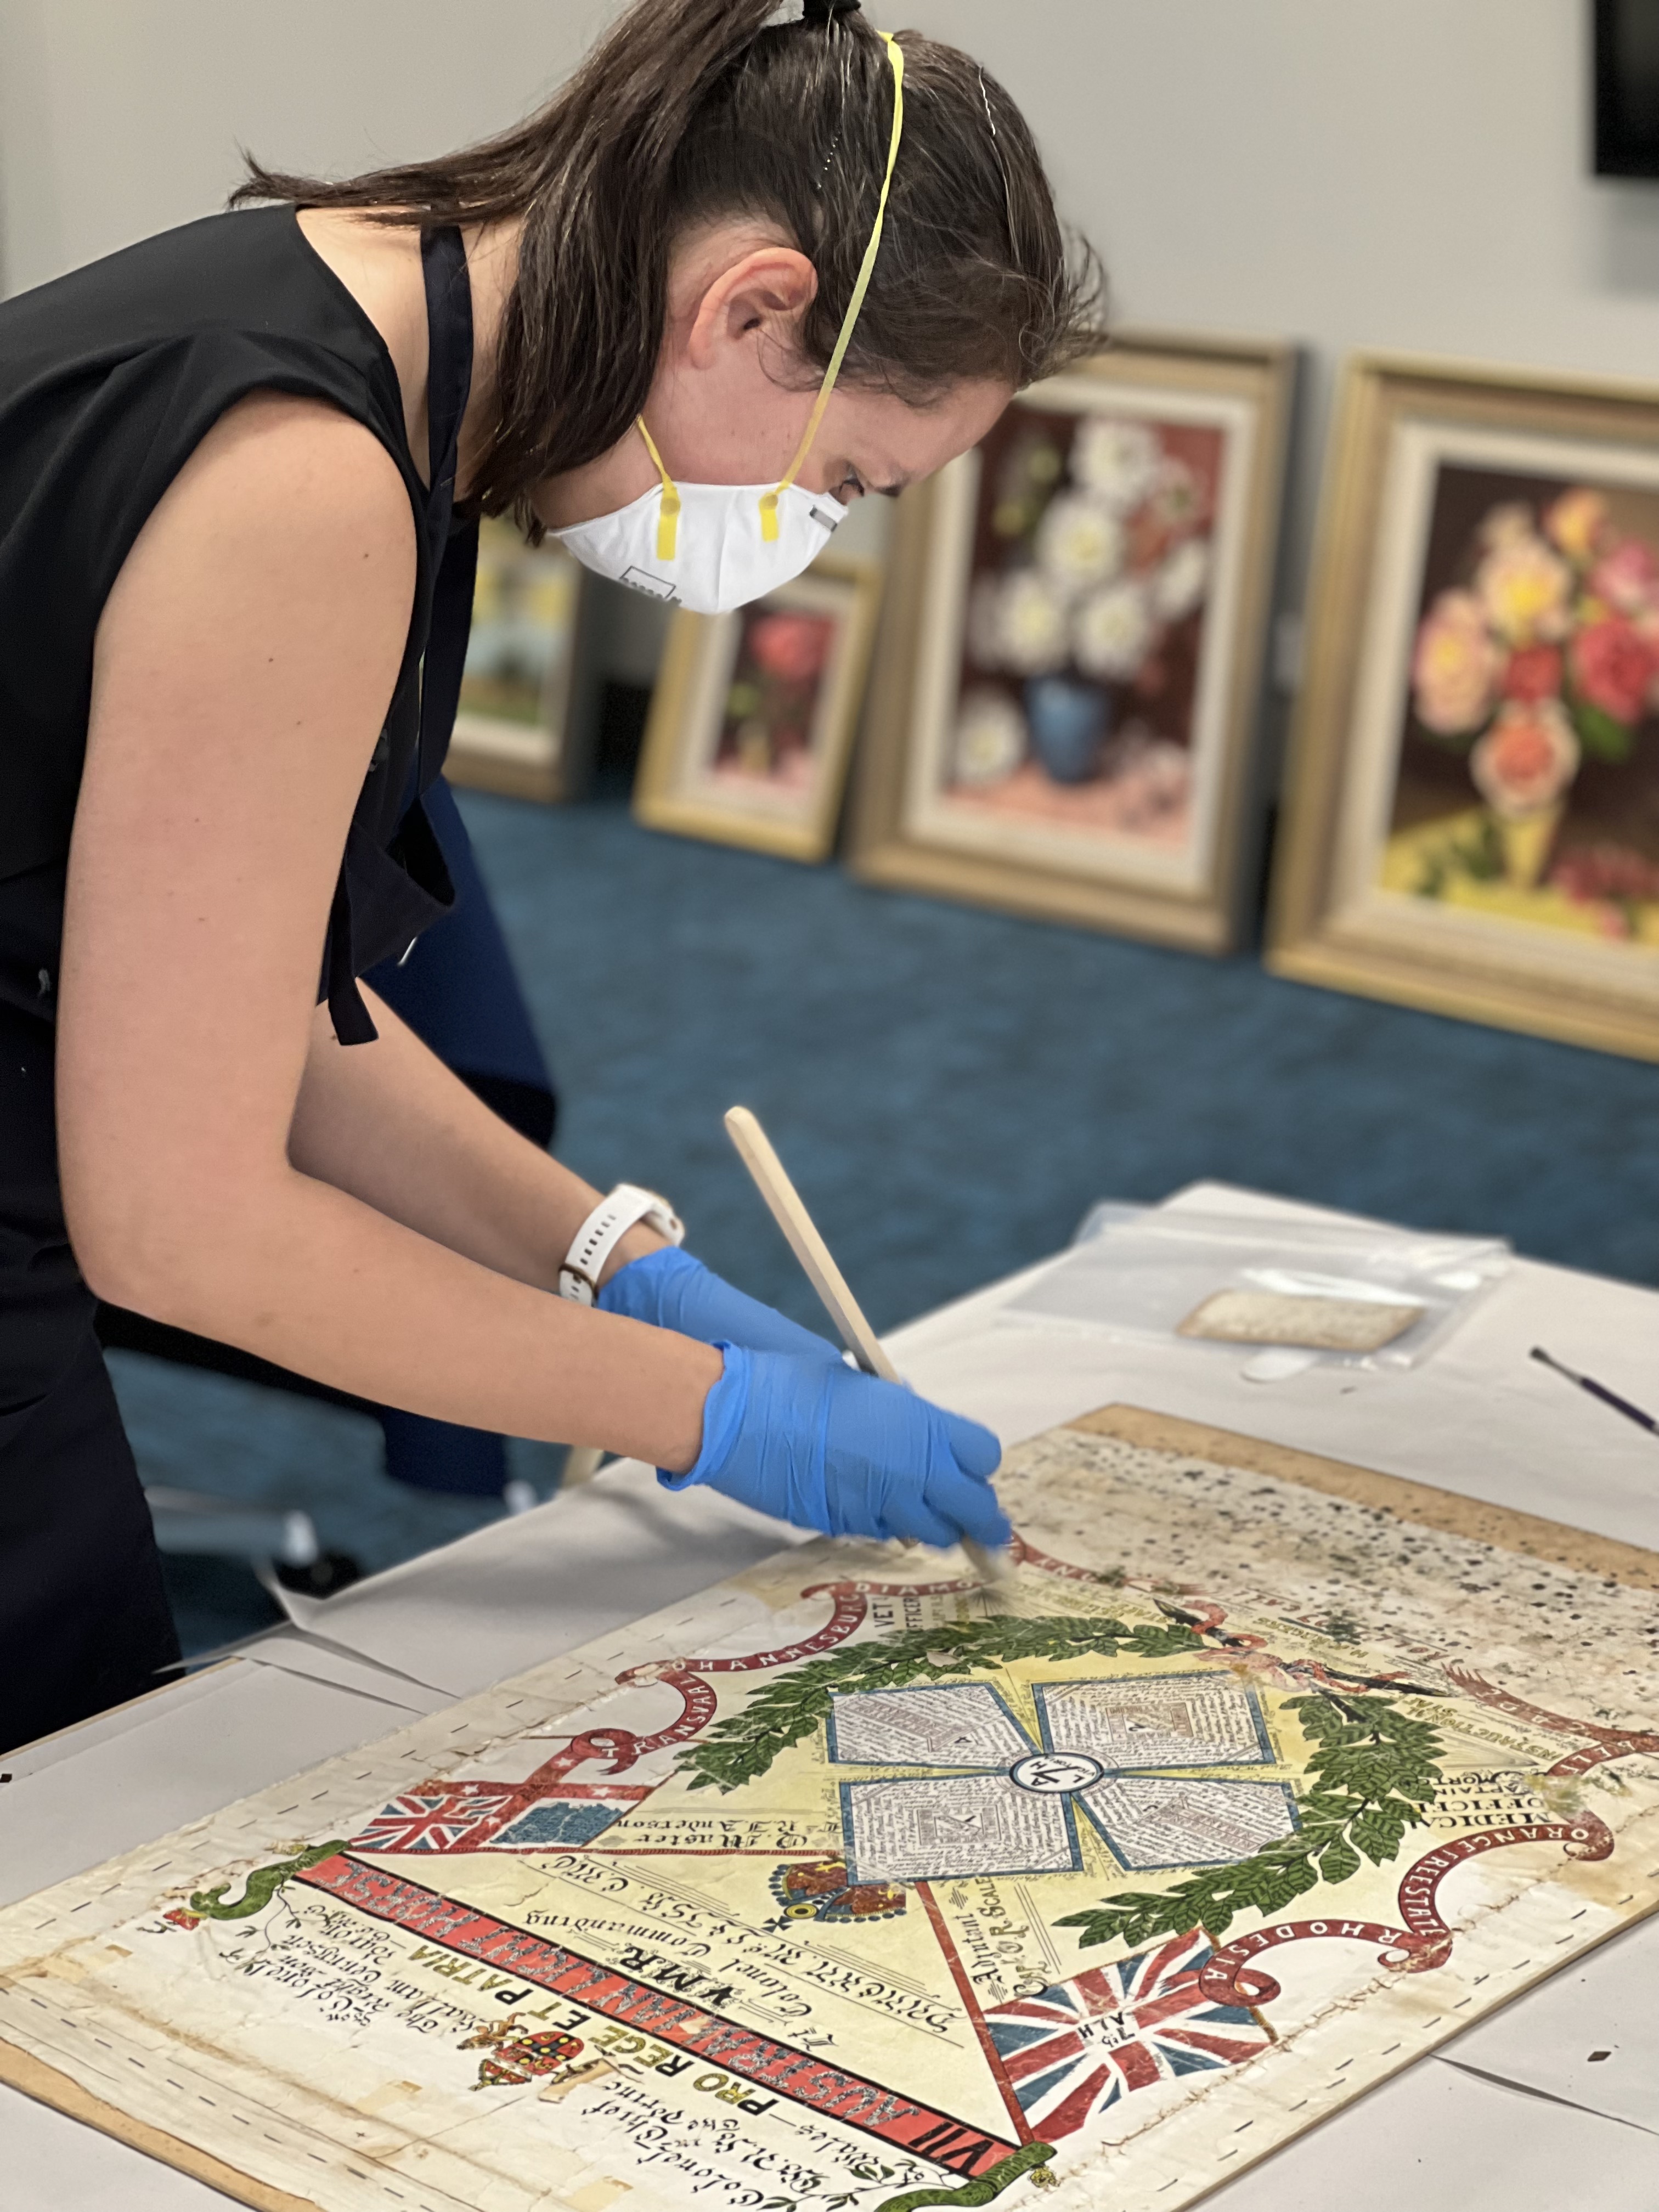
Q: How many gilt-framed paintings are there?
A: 4